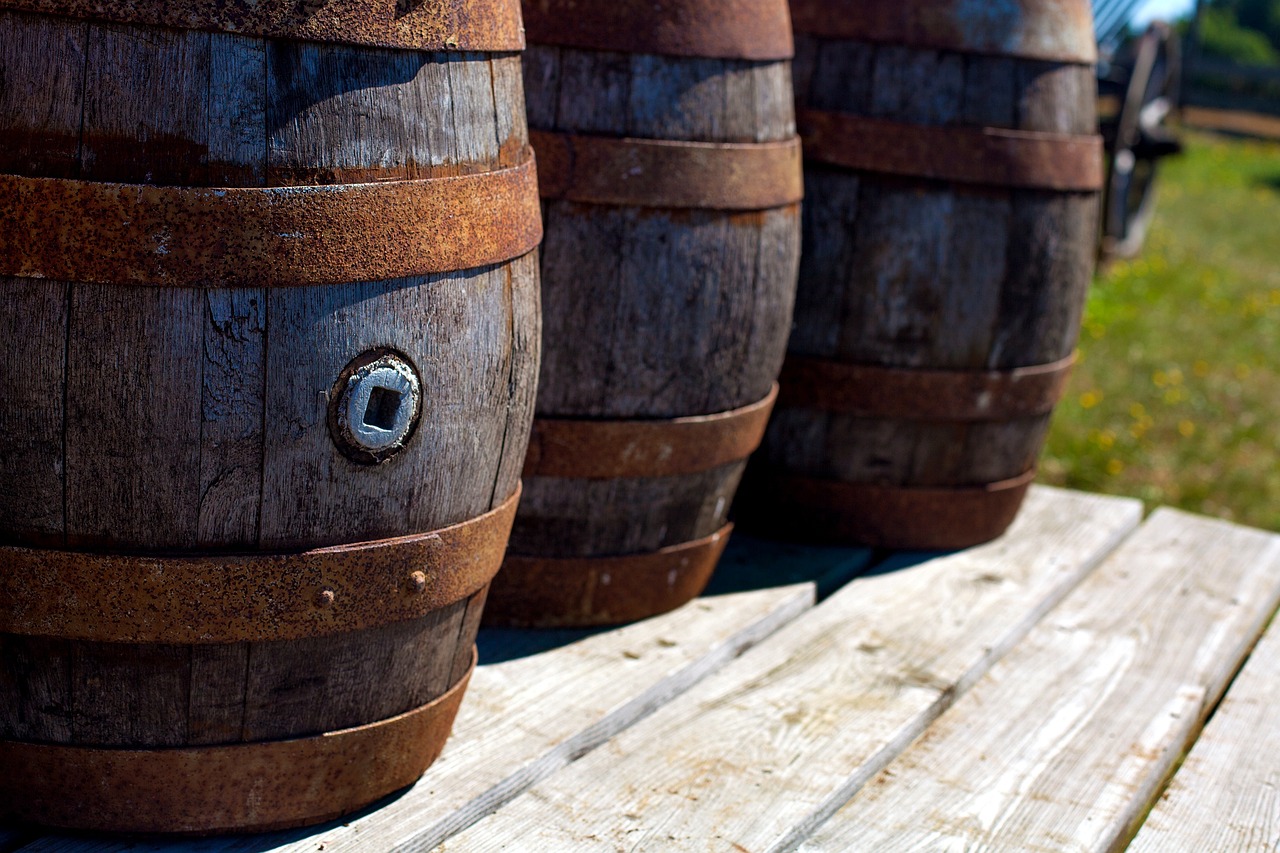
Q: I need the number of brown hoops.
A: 12